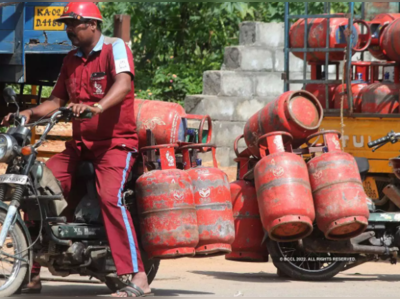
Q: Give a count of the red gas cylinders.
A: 13